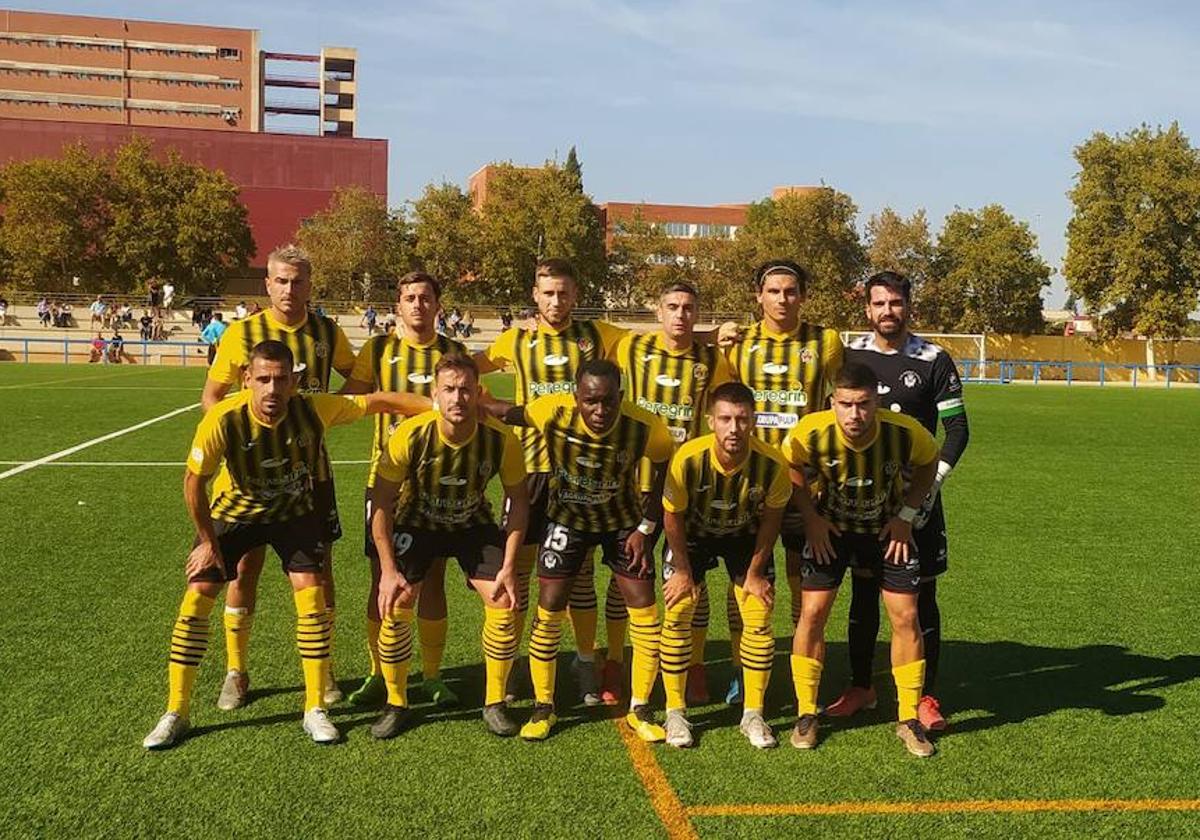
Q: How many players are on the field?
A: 11